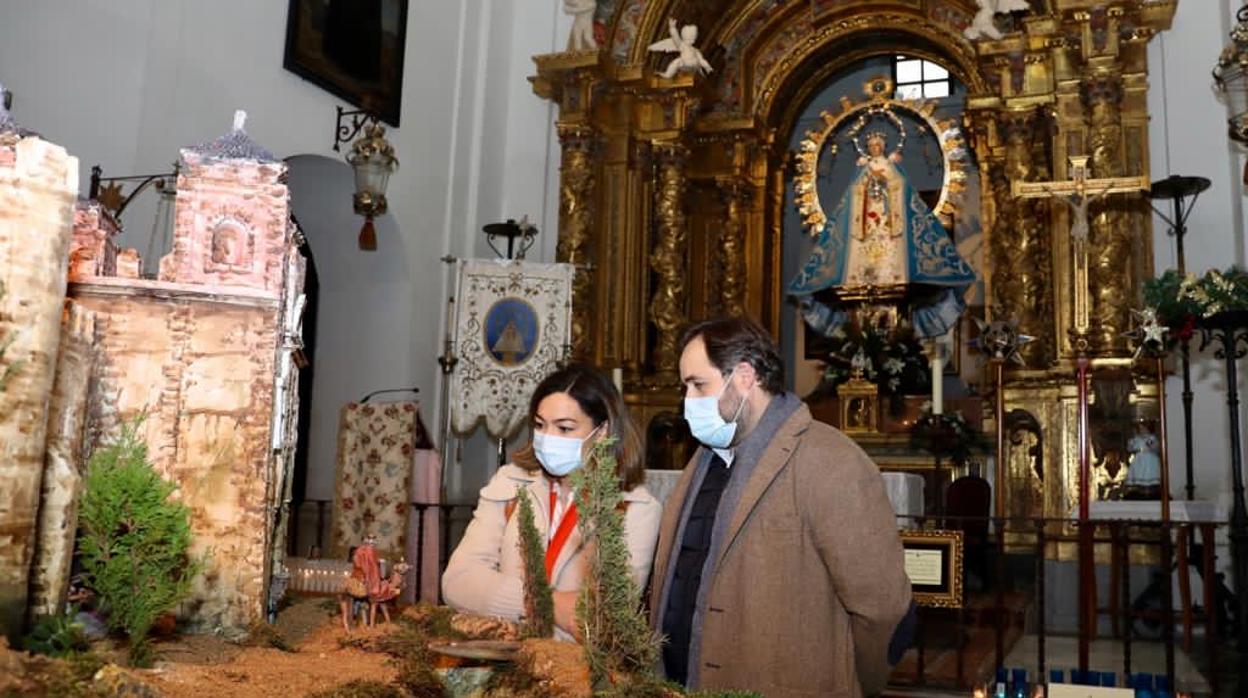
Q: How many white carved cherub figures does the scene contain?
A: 3